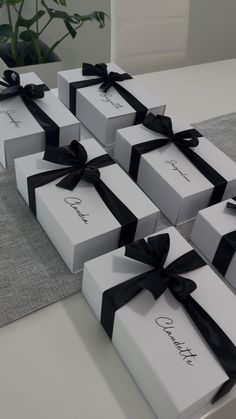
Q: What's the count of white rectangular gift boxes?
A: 6